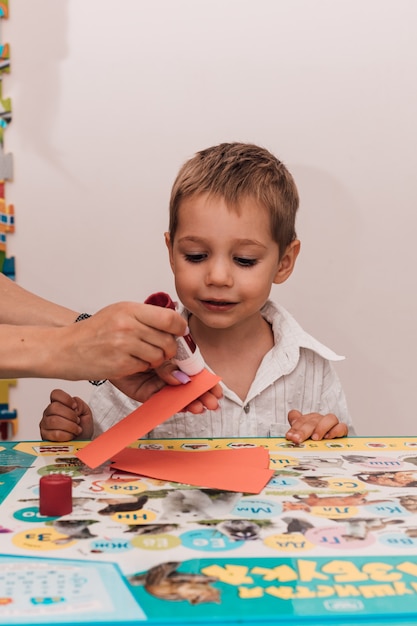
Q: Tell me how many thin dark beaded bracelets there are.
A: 1